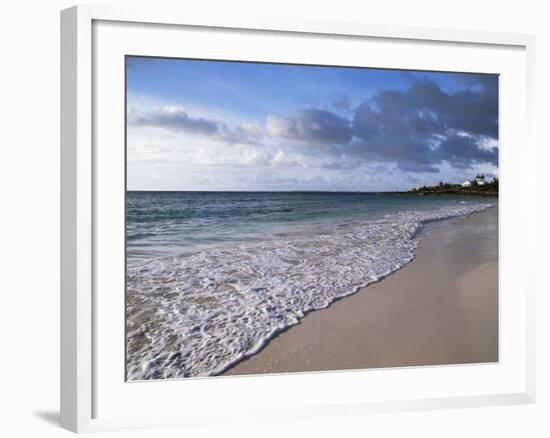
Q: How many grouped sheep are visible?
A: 0